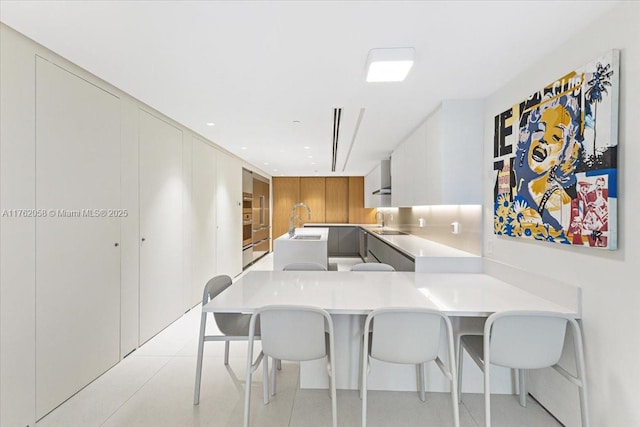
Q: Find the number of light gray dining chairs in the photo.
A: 6